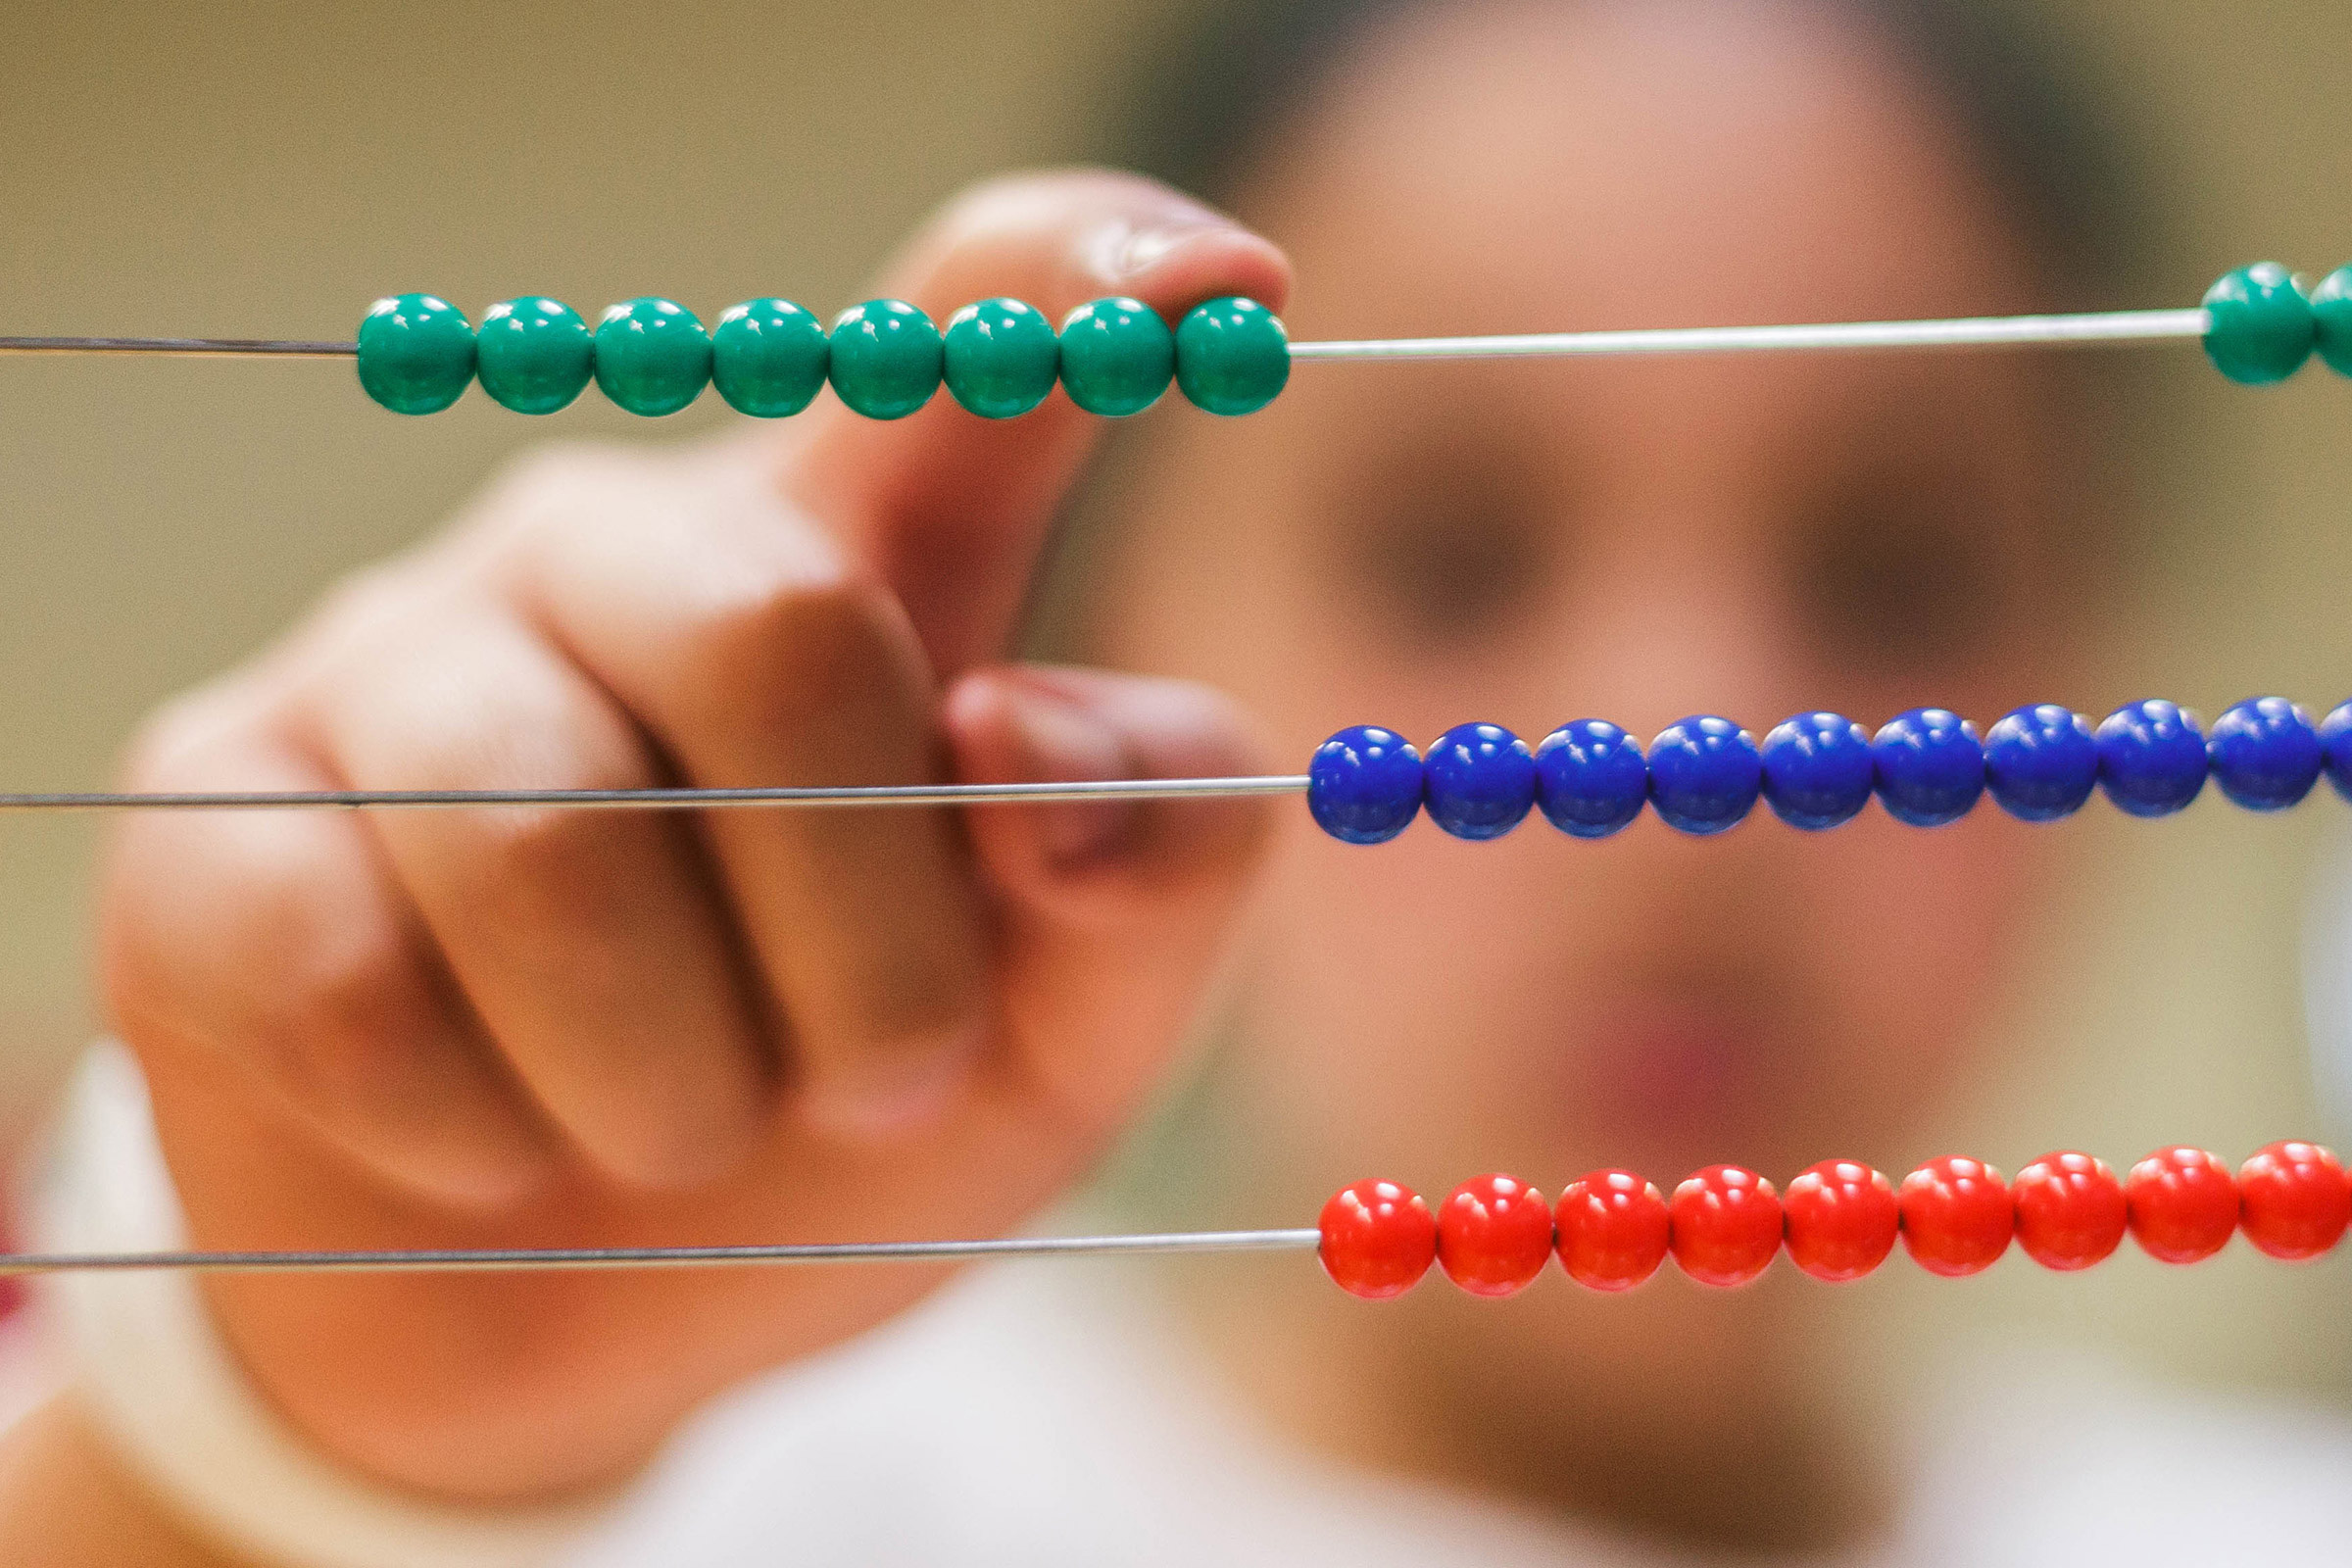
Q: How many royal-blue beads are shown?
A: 10